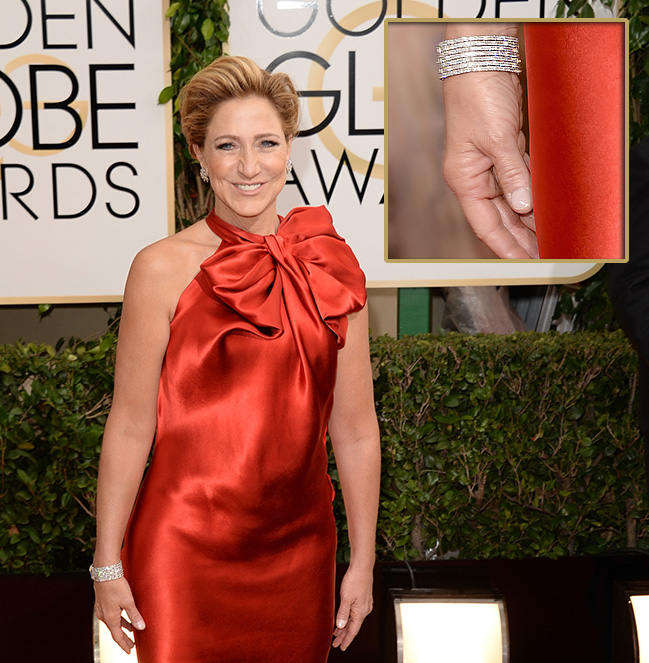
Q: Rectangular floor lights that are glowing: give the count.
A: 3